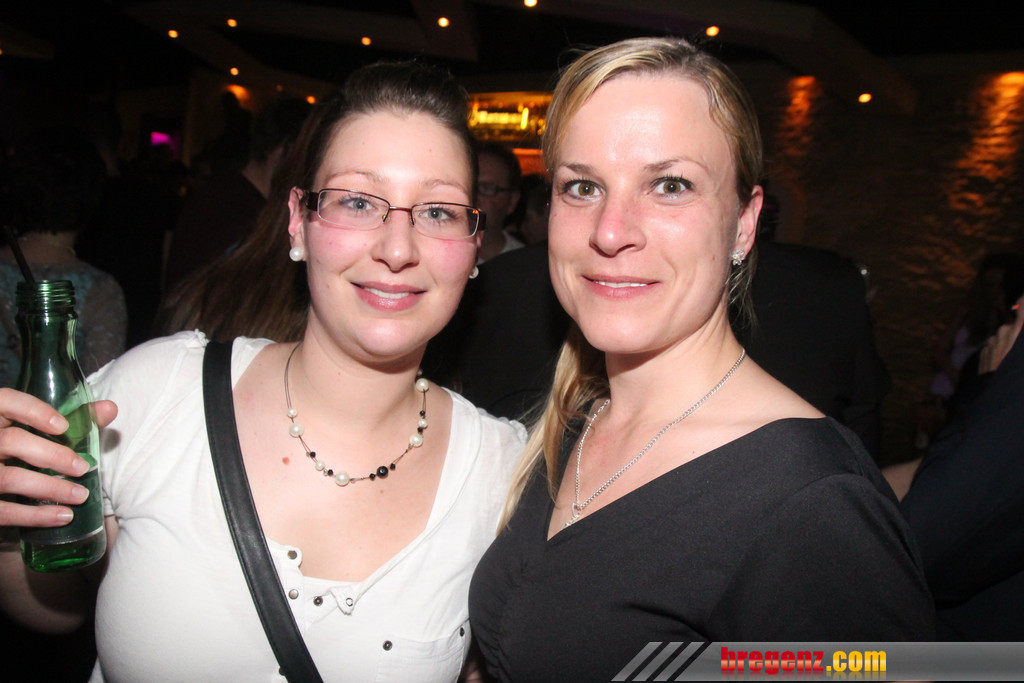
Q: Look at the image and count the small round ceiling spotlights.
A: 9